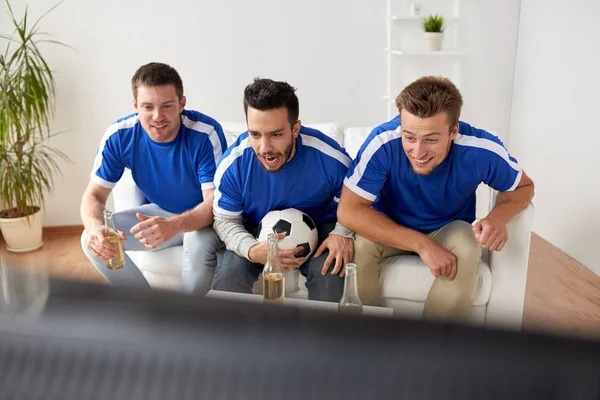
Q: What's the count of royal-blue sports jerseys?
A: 3